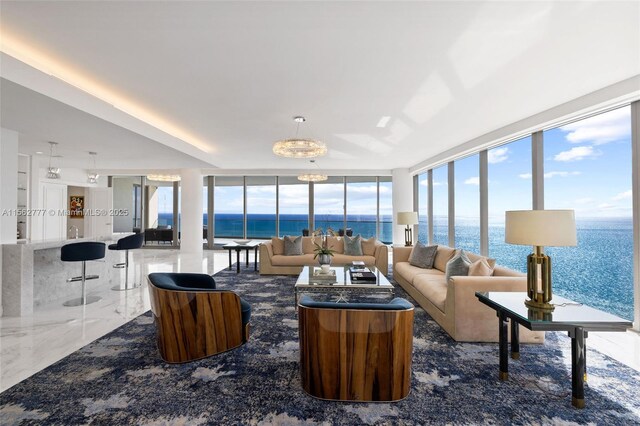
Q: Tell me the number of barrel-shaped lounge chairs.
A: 2